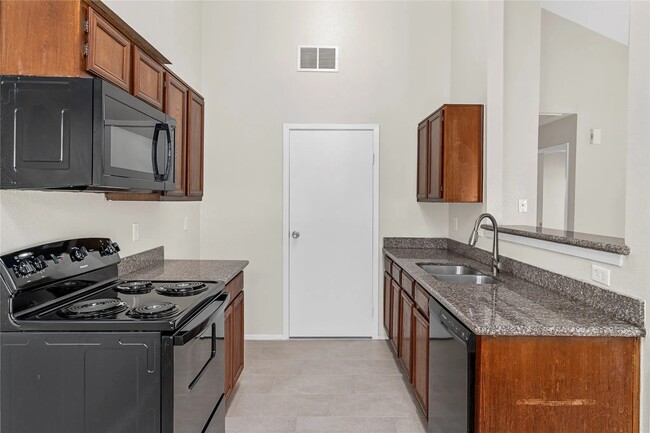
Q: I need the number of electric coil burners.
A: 4